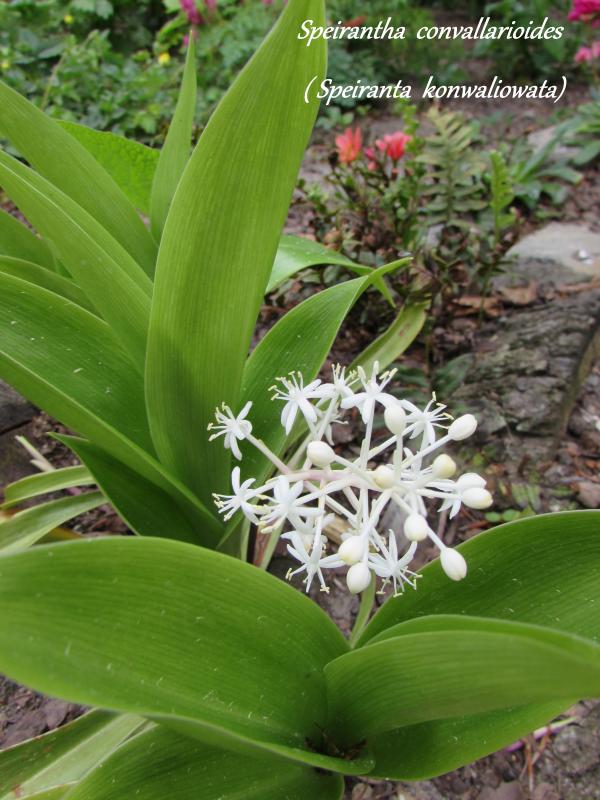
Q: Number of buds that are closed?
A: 11